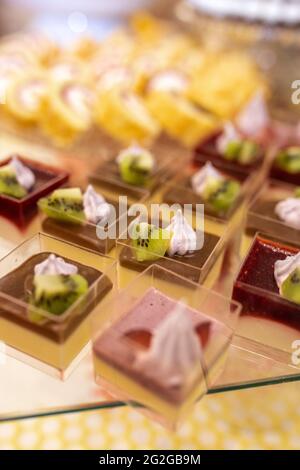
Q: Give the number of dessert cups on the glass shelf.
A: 11